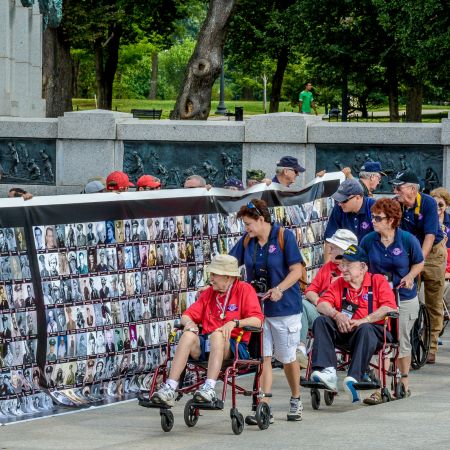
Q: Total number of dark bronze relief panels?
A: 3